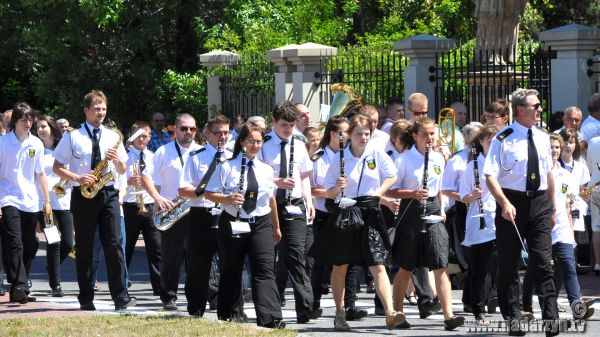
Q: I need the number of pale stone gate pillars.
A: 5